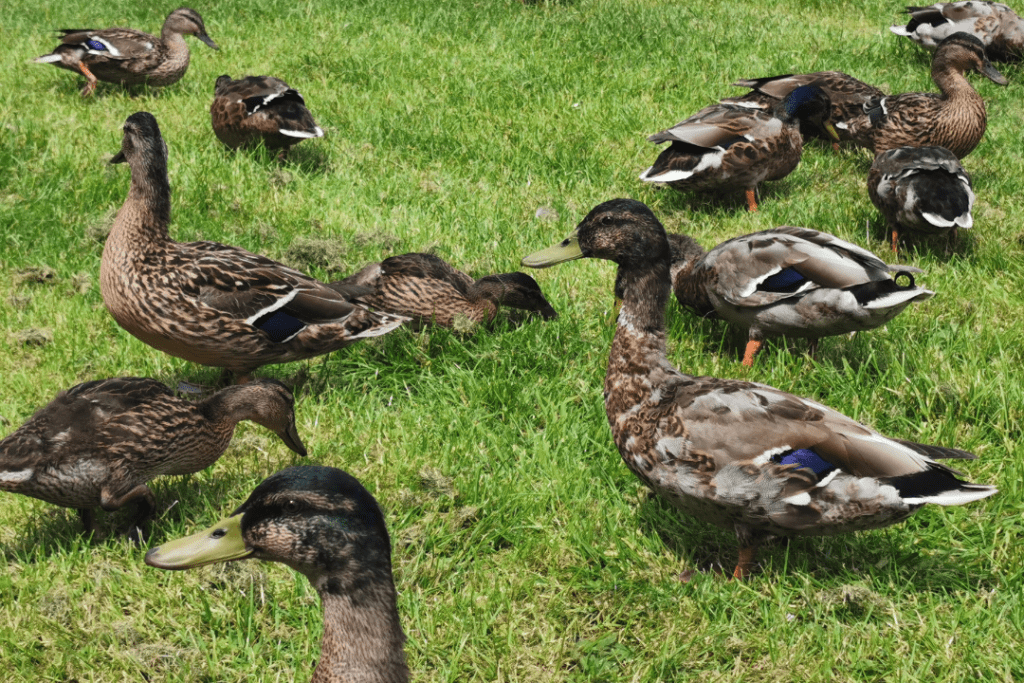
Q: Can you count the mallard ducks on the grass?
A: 13